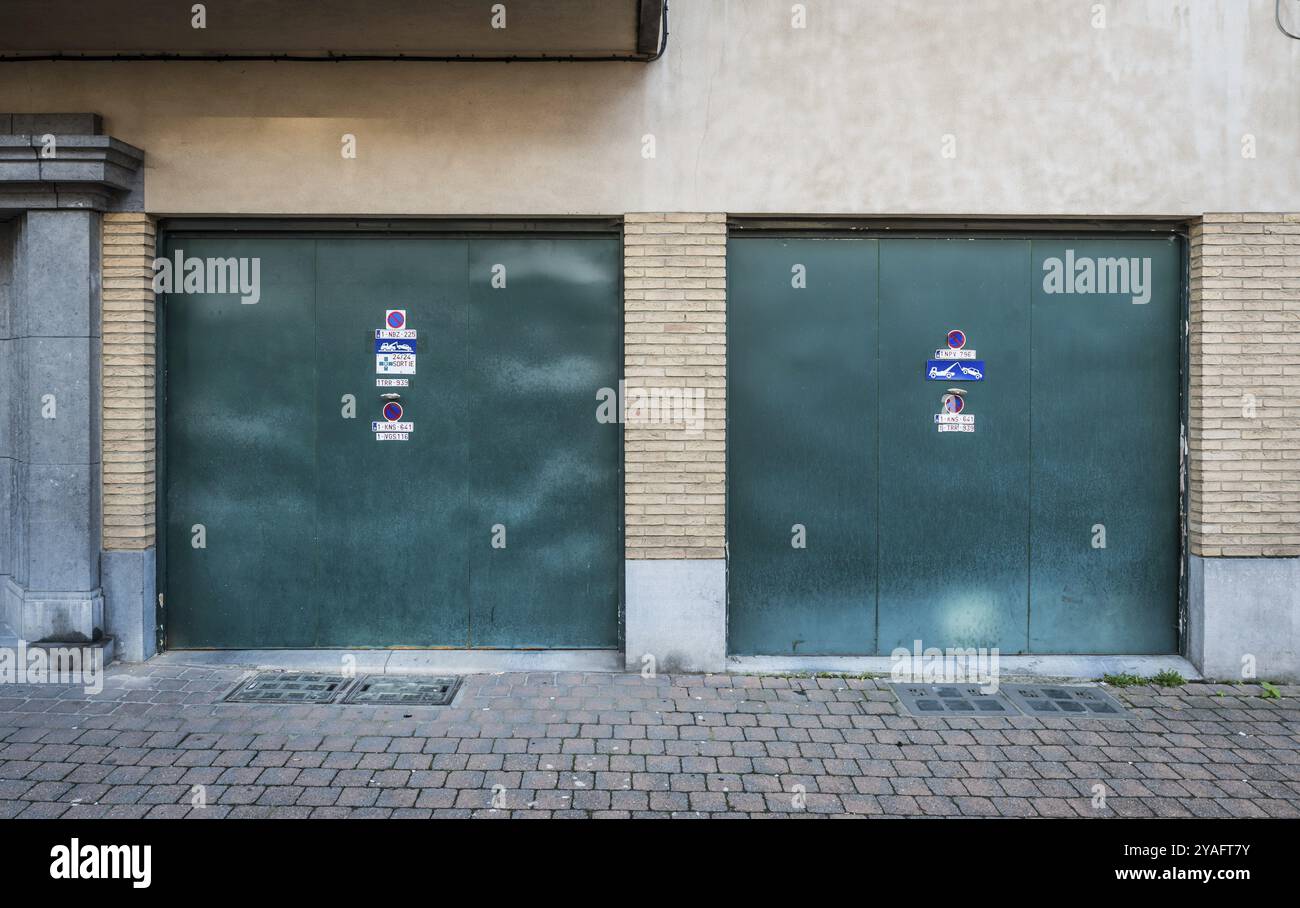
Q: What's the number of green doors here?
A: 2